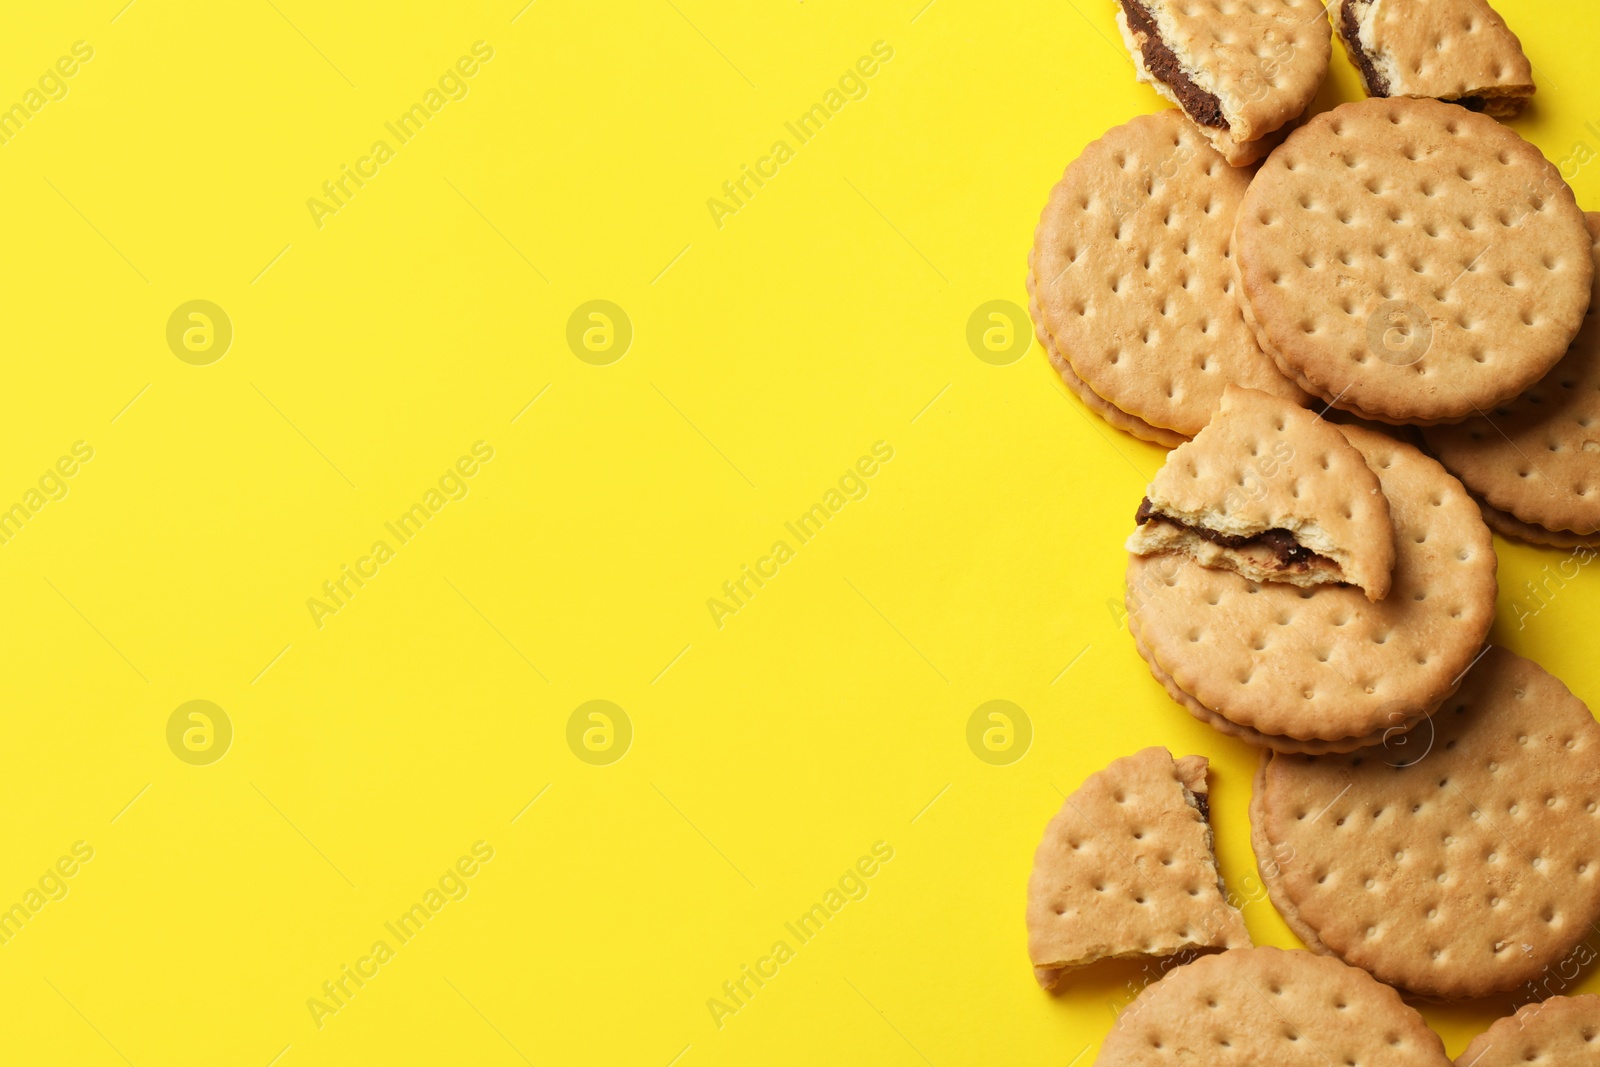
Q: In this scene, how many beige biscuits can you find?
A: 11